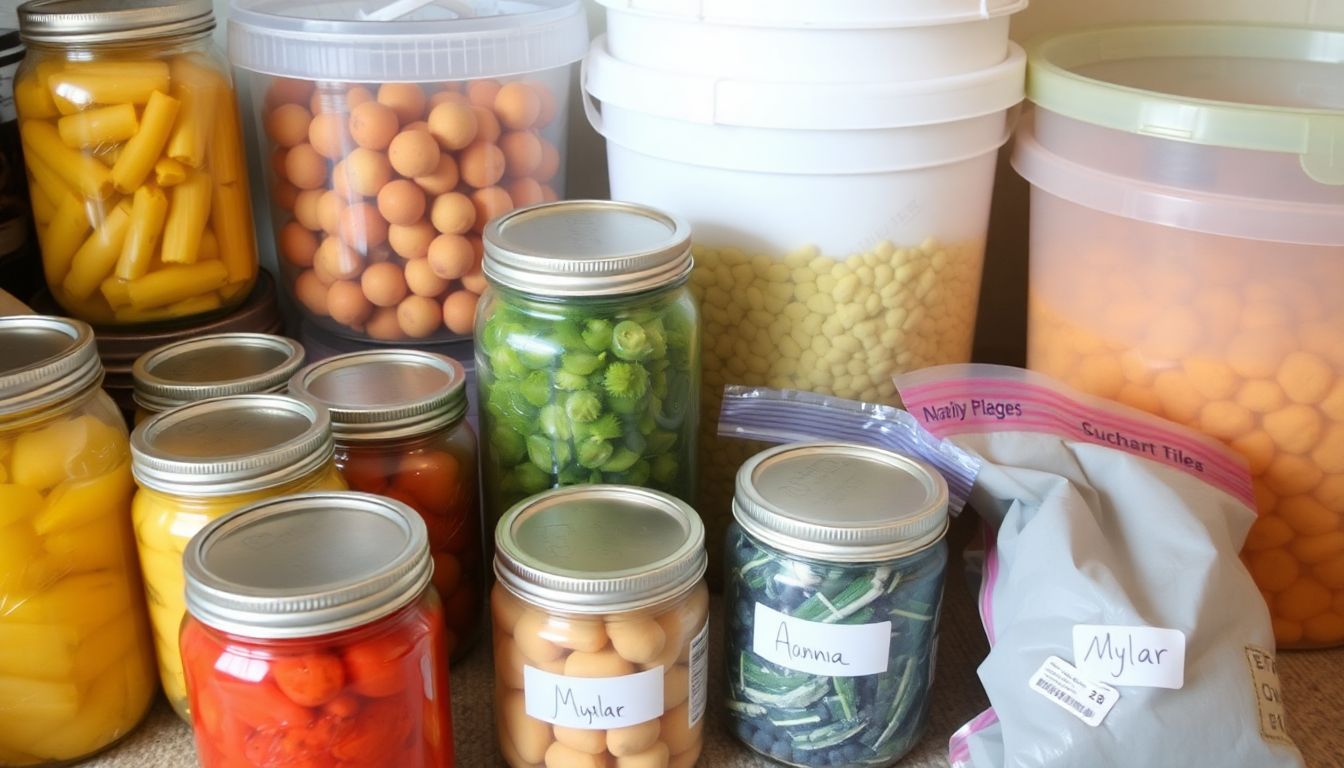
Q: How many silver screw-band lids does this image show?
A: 9